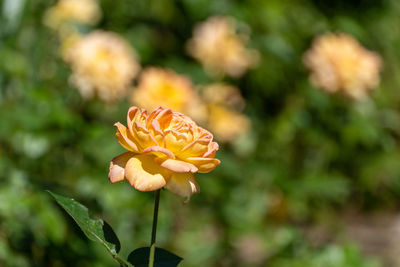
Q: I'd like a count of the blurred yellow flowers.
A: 6